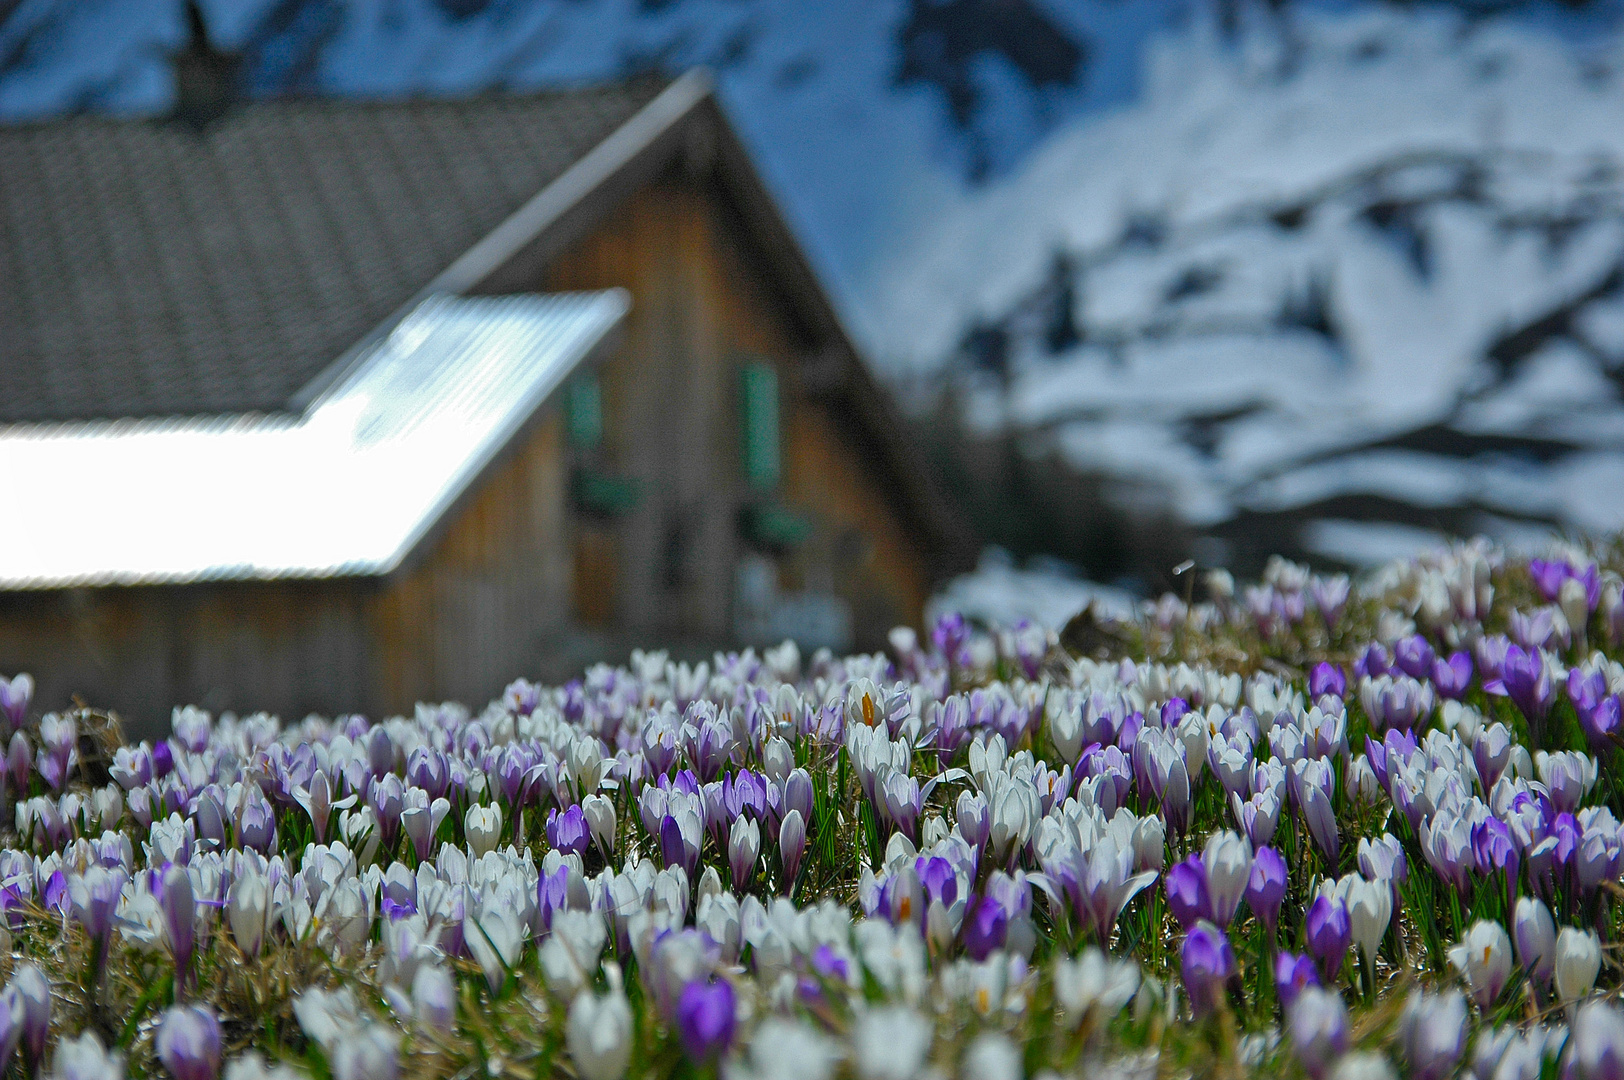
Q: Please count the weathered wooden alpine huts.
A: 1